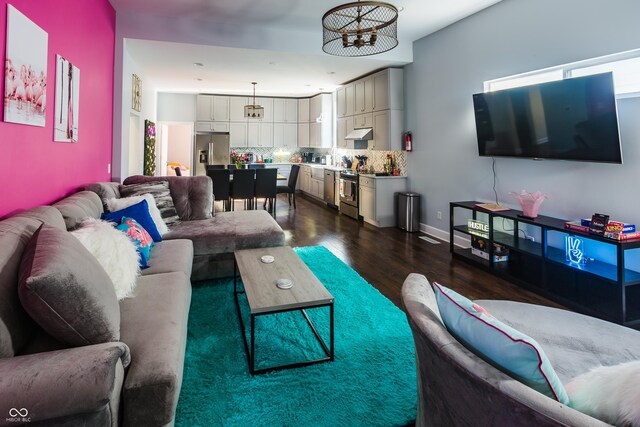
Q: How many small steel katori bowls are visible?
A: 0